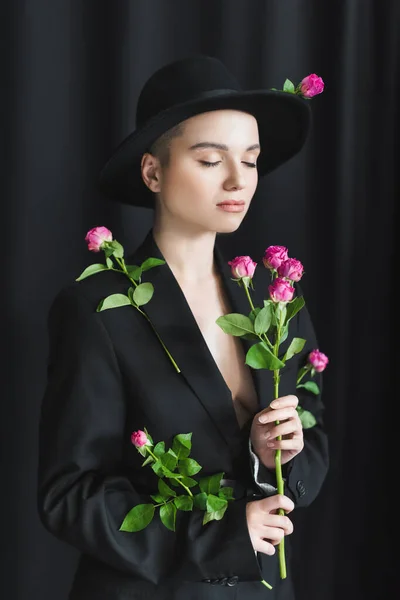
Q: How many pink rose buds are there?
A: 8